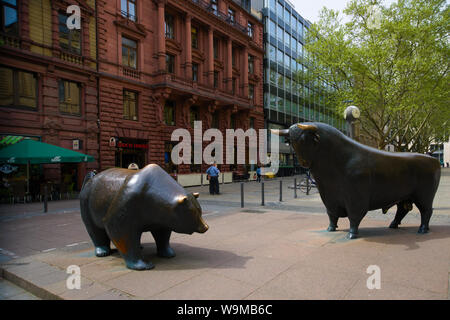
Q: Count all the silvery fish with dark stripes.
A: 0